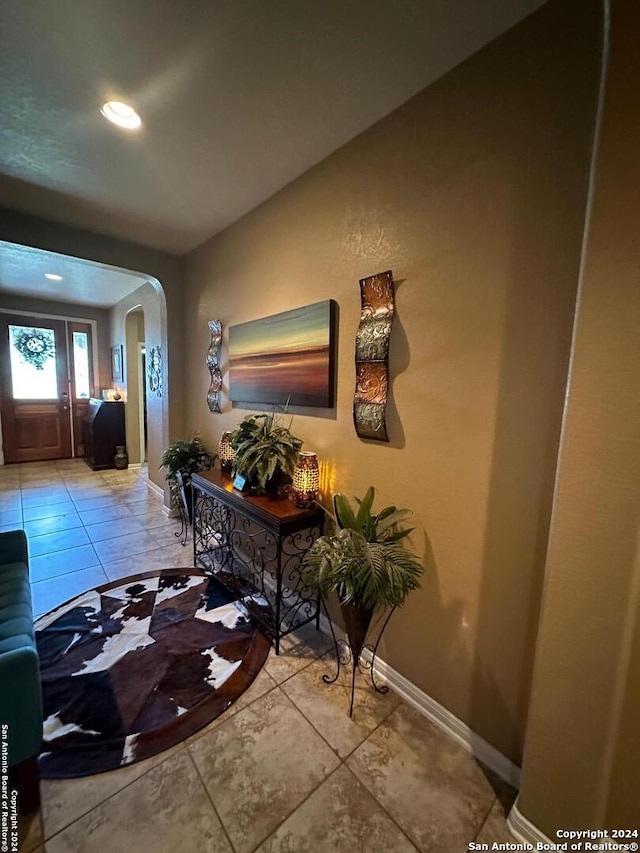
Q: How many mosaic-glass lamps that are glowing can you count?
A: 2